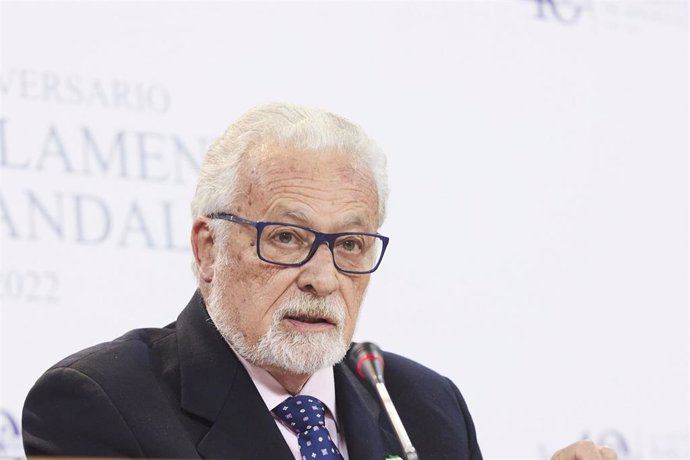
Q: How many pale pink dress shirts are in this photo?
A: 1